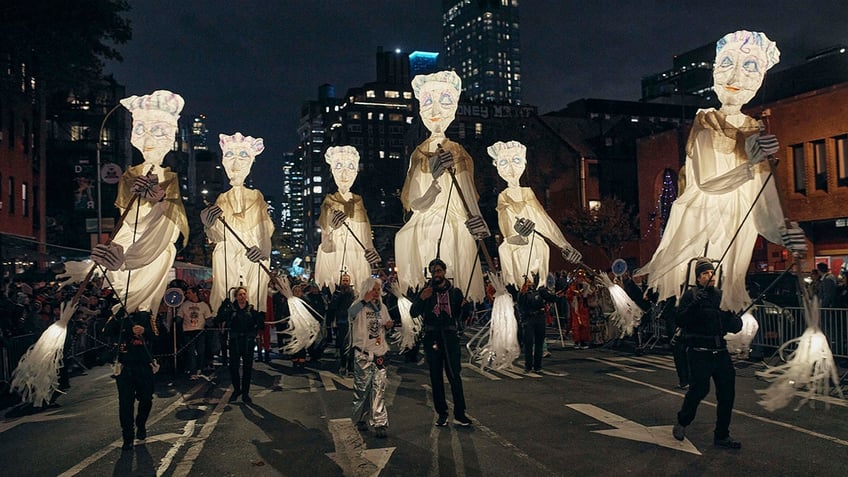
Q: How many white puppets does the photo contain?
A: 6